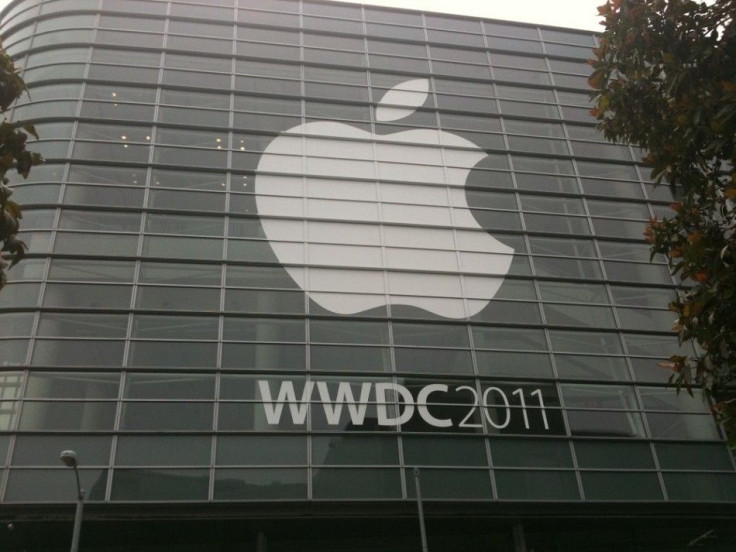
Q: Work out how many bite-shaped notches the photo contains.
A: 1